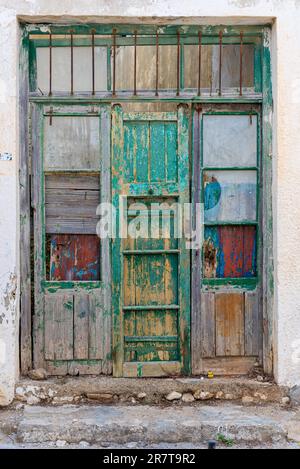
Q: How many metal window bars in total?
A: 10